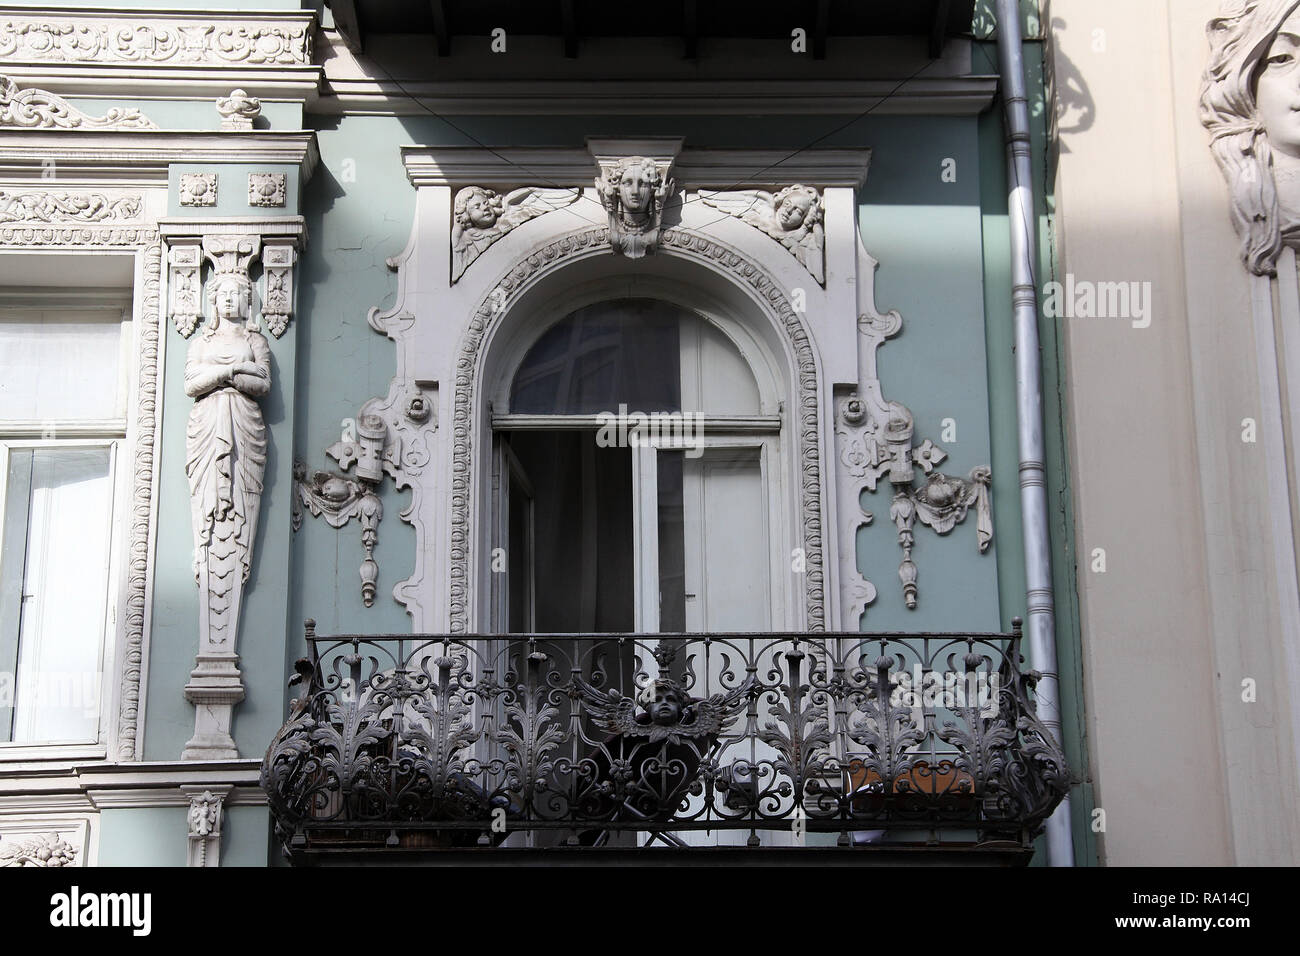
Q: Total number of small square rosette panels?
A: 2